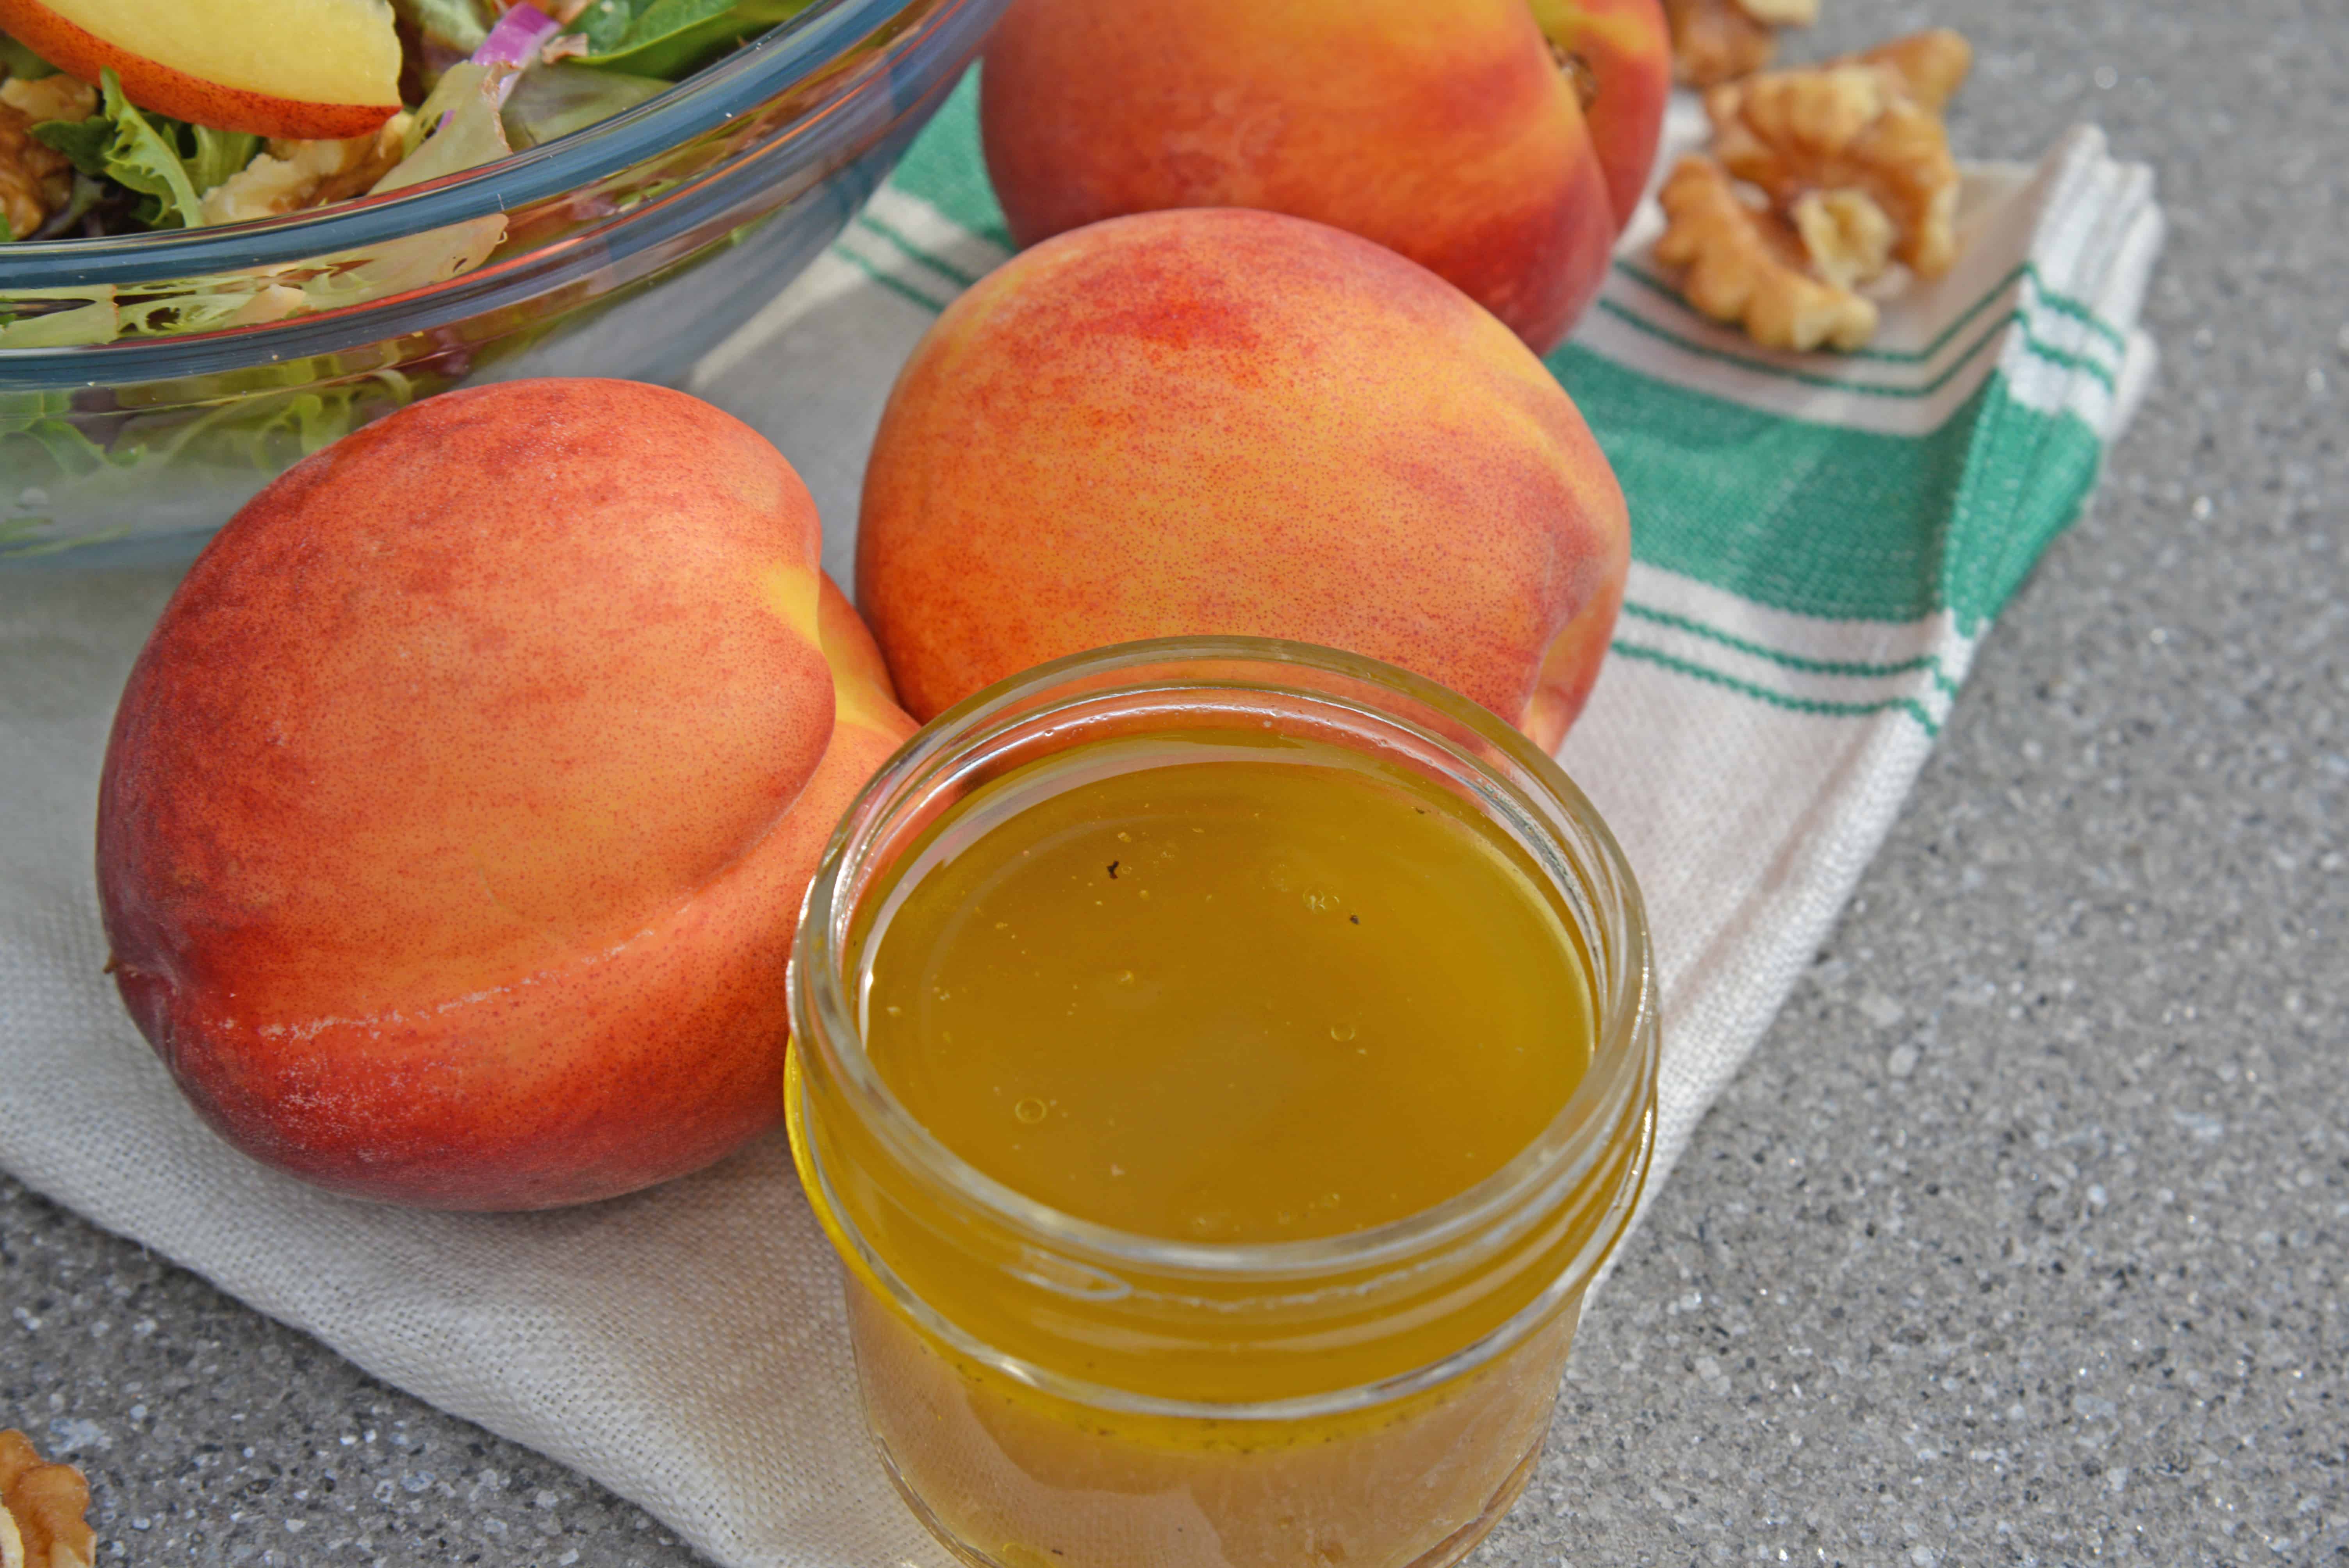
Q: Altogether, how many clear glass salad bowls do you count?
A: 1